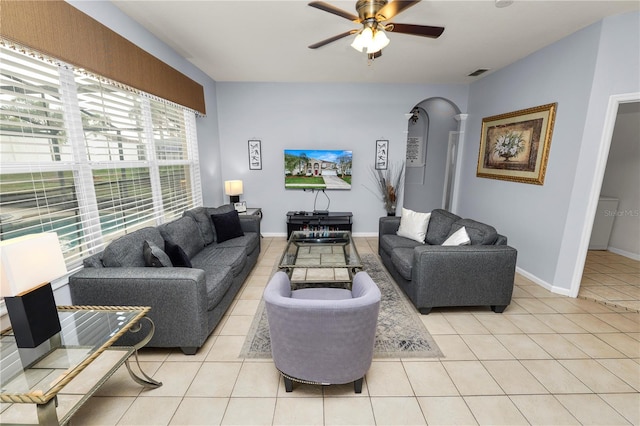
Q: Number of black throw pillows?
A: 2